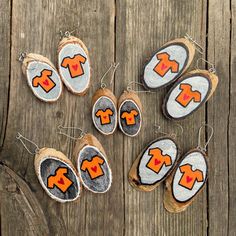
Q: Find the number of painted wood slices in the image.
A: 10